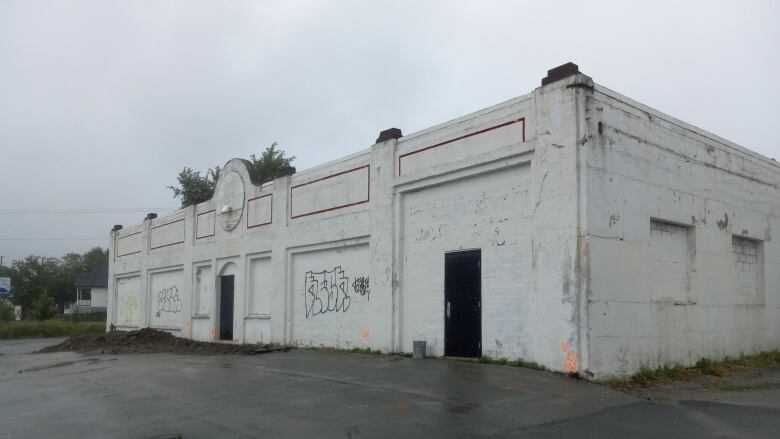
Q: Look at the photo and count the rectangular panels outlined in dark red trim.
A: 6